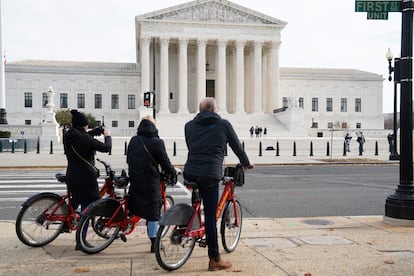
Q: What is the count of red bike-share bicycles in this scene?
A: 3